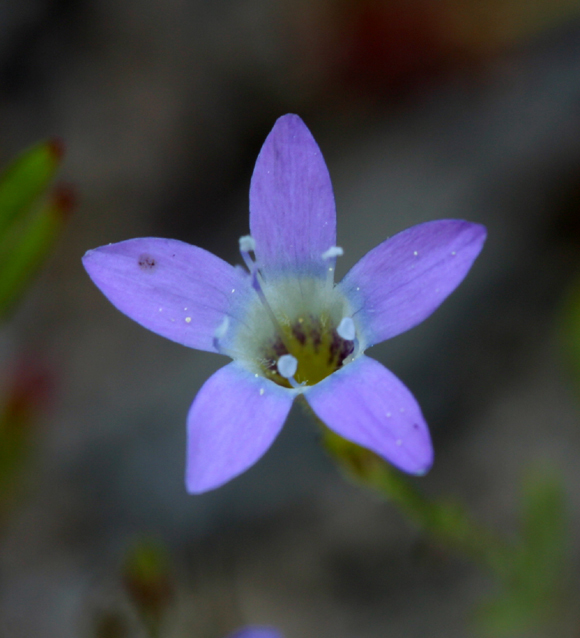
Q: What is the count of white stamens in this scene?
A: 5